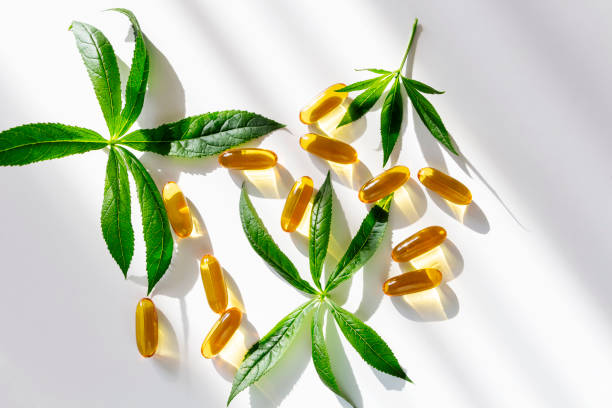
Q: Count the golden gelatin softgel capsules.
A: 12